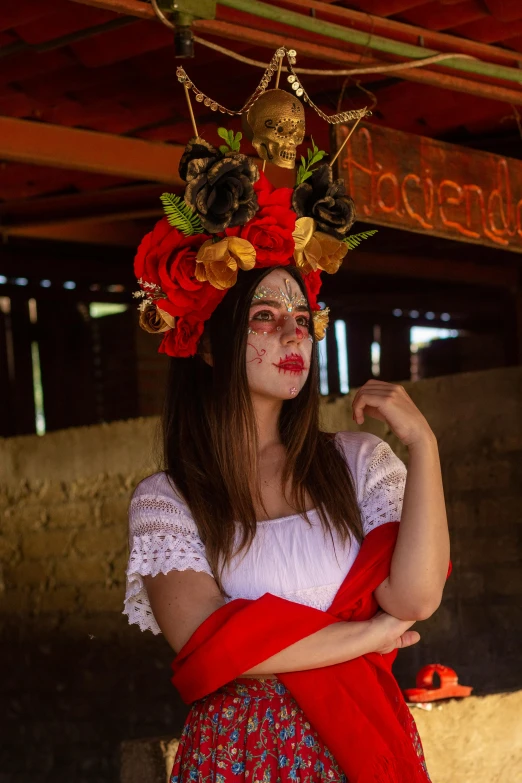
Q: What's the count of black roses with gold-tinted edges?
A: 2